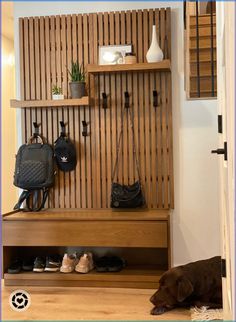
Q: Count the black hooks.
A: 6